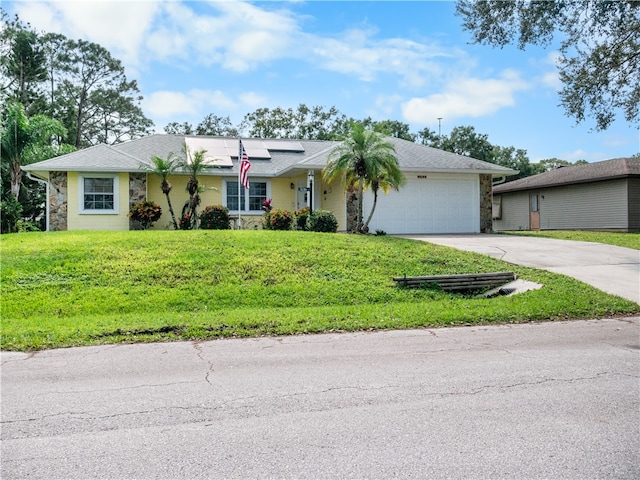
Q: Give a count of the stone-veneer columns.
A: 4